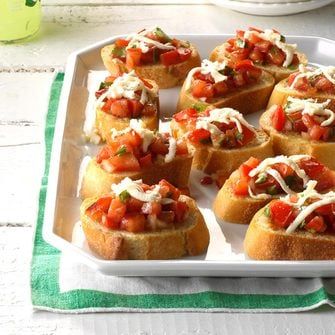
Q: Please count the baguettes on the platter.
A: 11